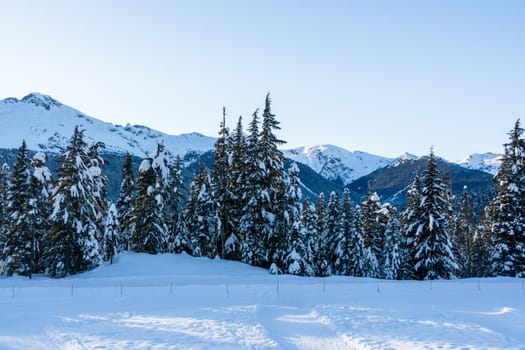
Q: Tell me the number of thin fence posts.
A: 11